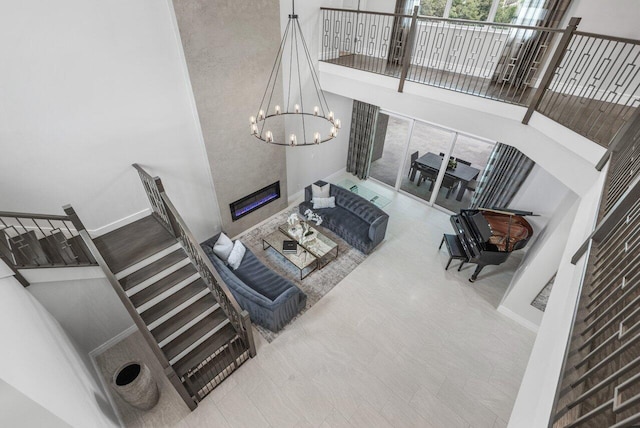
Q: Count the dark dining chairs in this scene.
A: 6